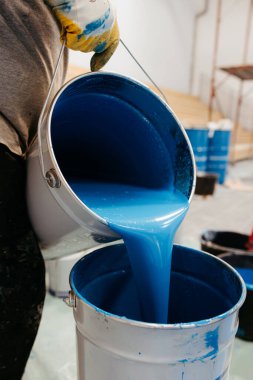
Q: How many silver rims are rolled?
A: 2